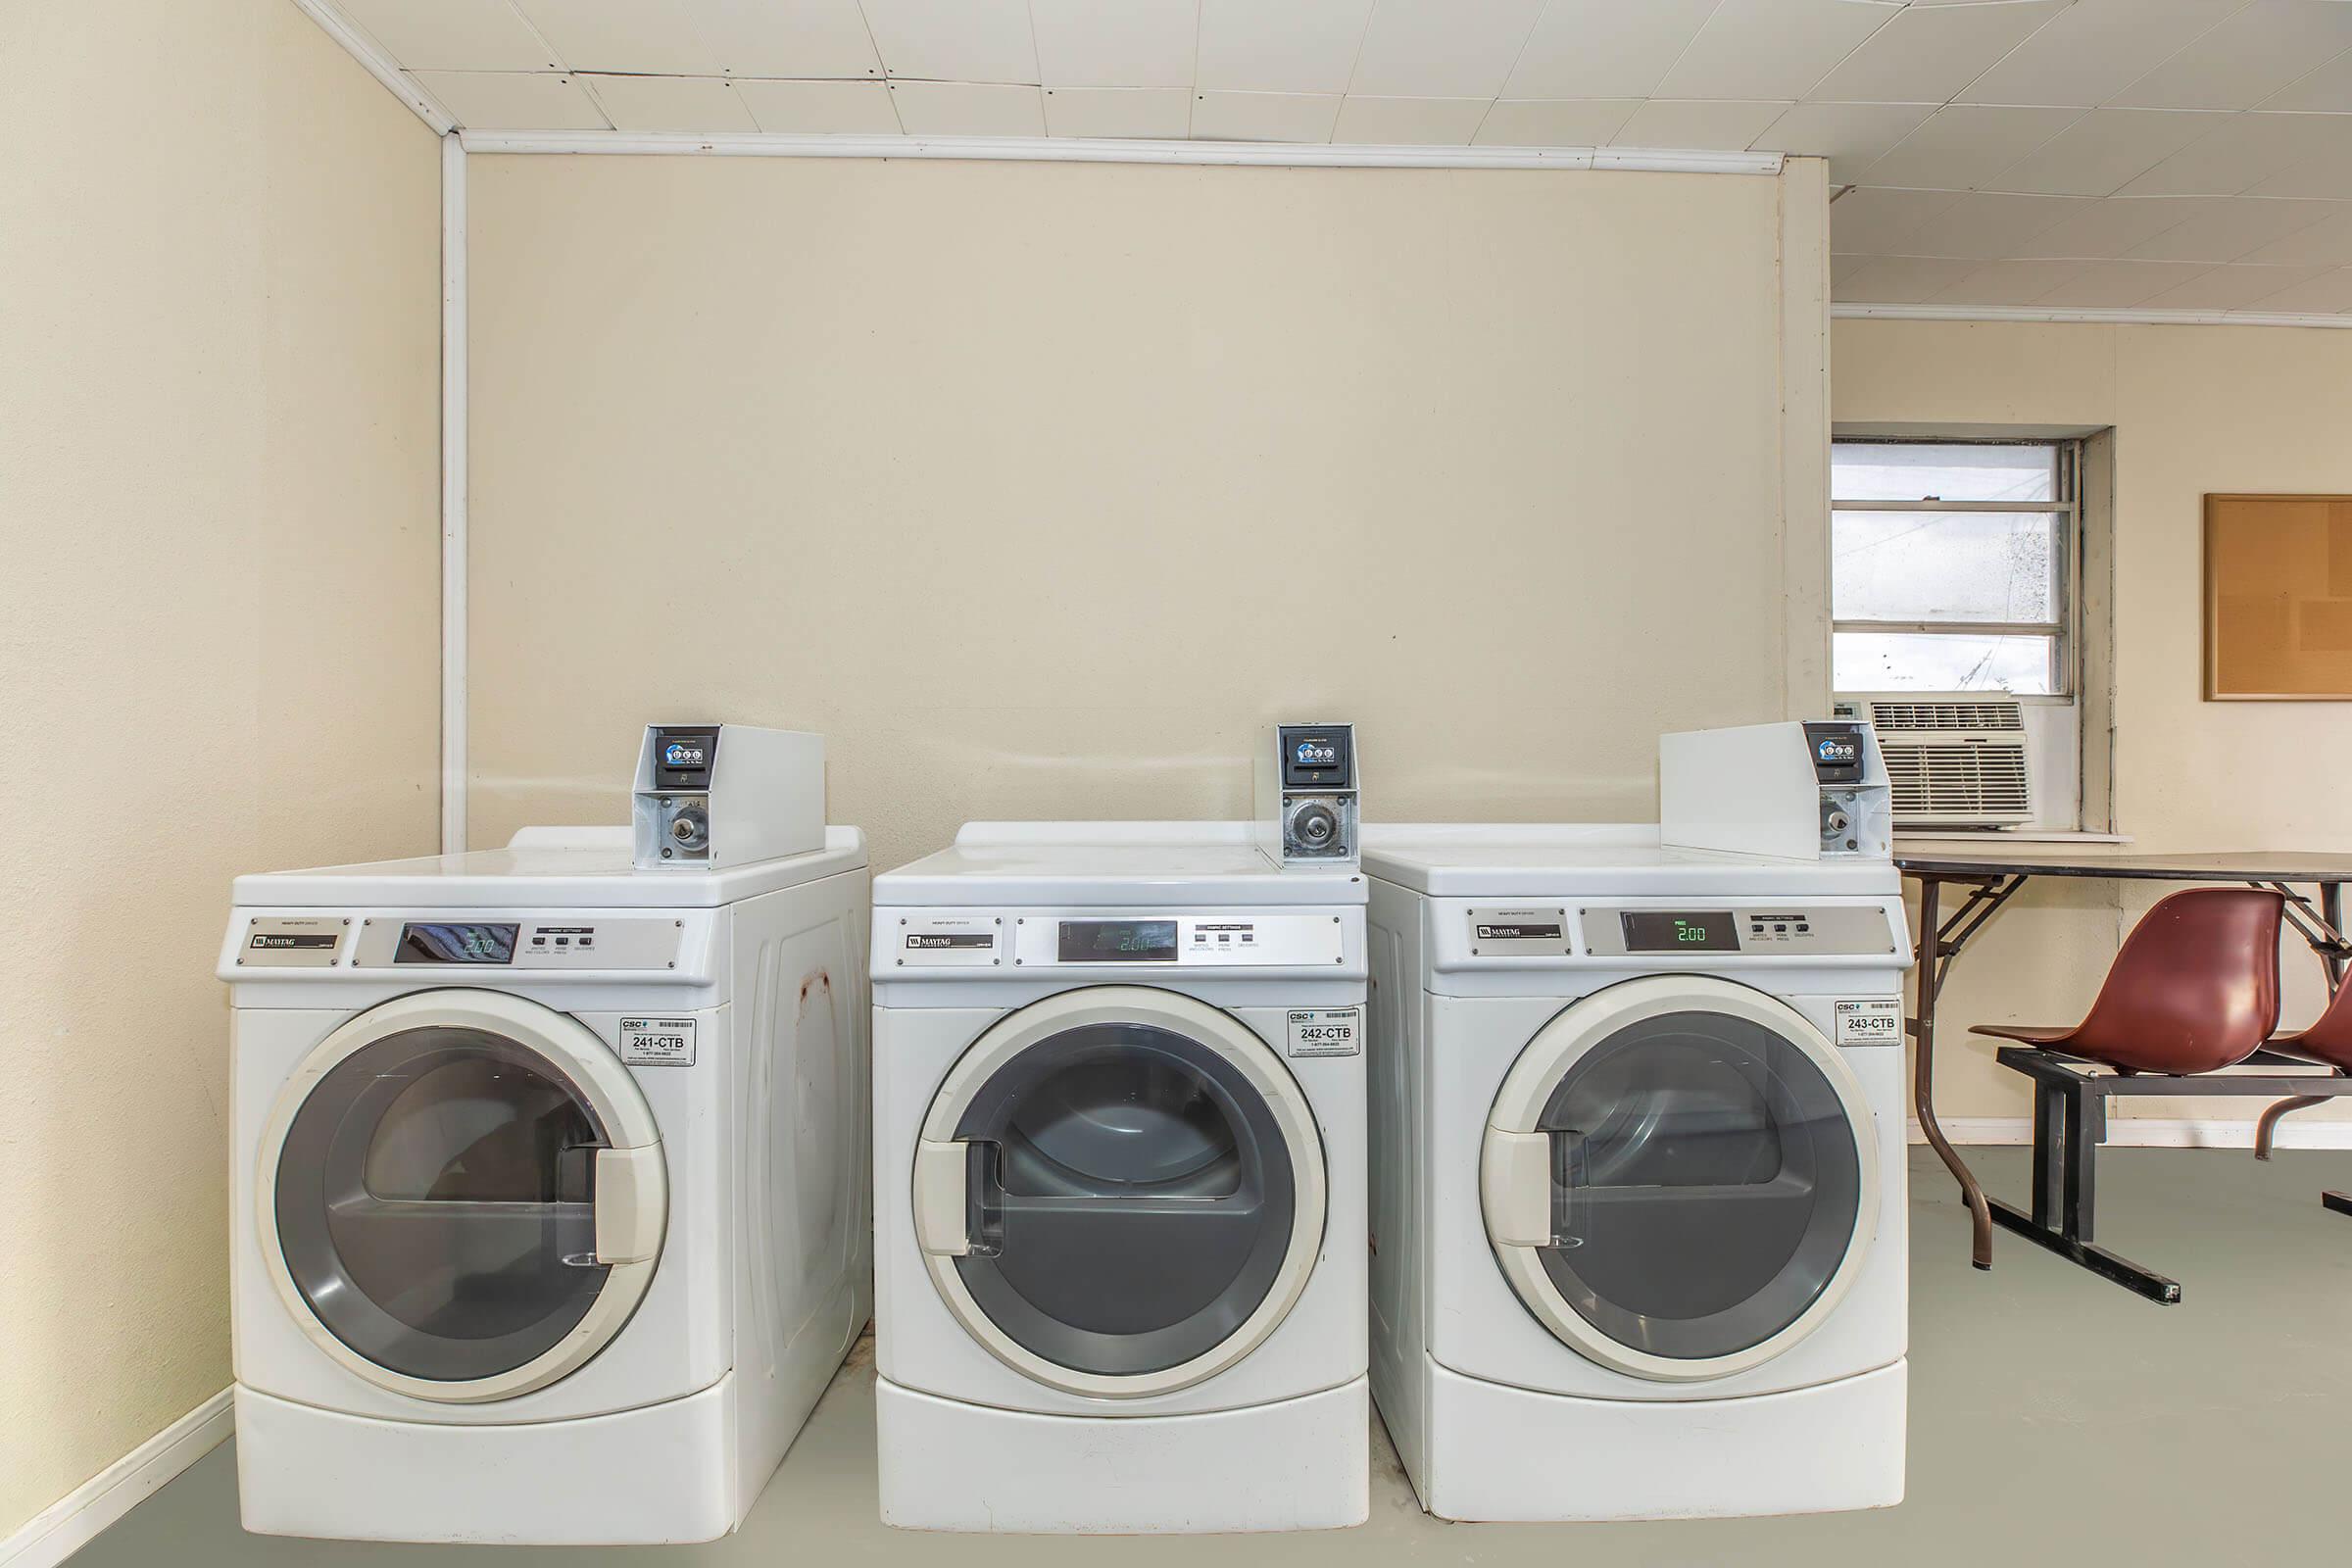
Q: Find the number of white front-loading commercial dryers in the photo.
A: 3